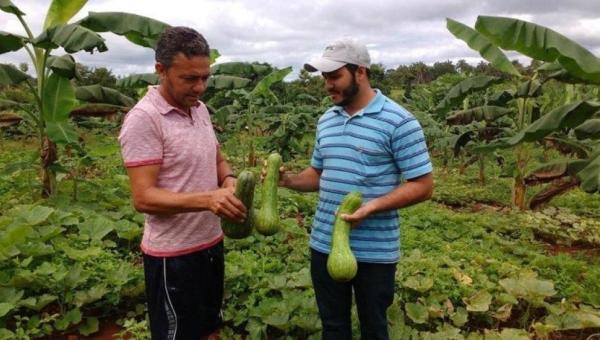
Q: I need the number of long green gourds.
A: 3